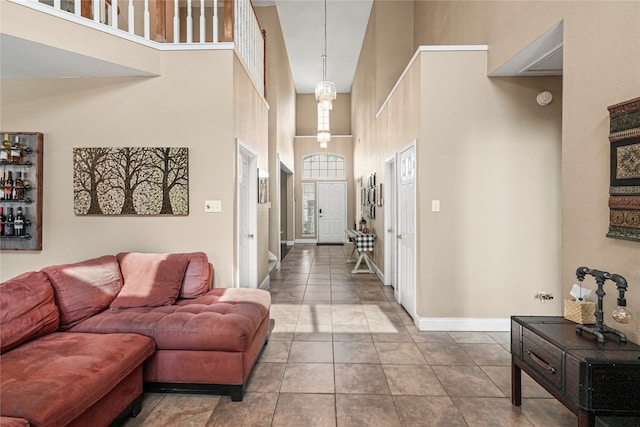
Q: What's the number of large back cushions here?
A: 3